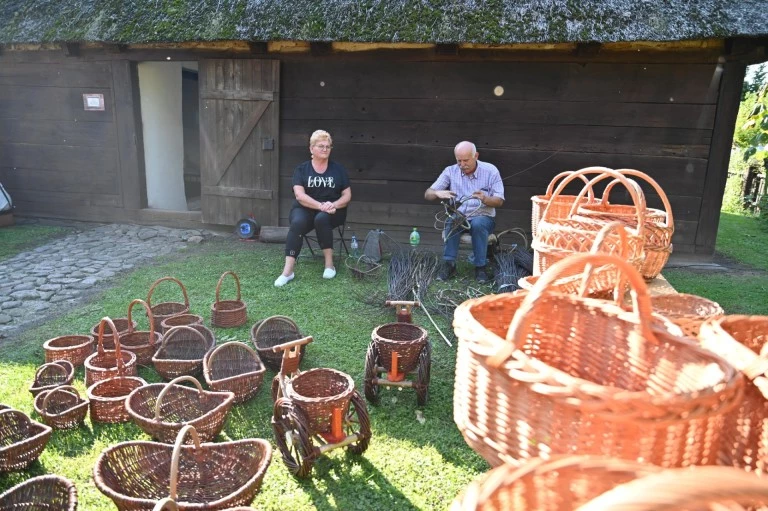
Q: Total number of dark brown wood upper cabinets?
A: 0